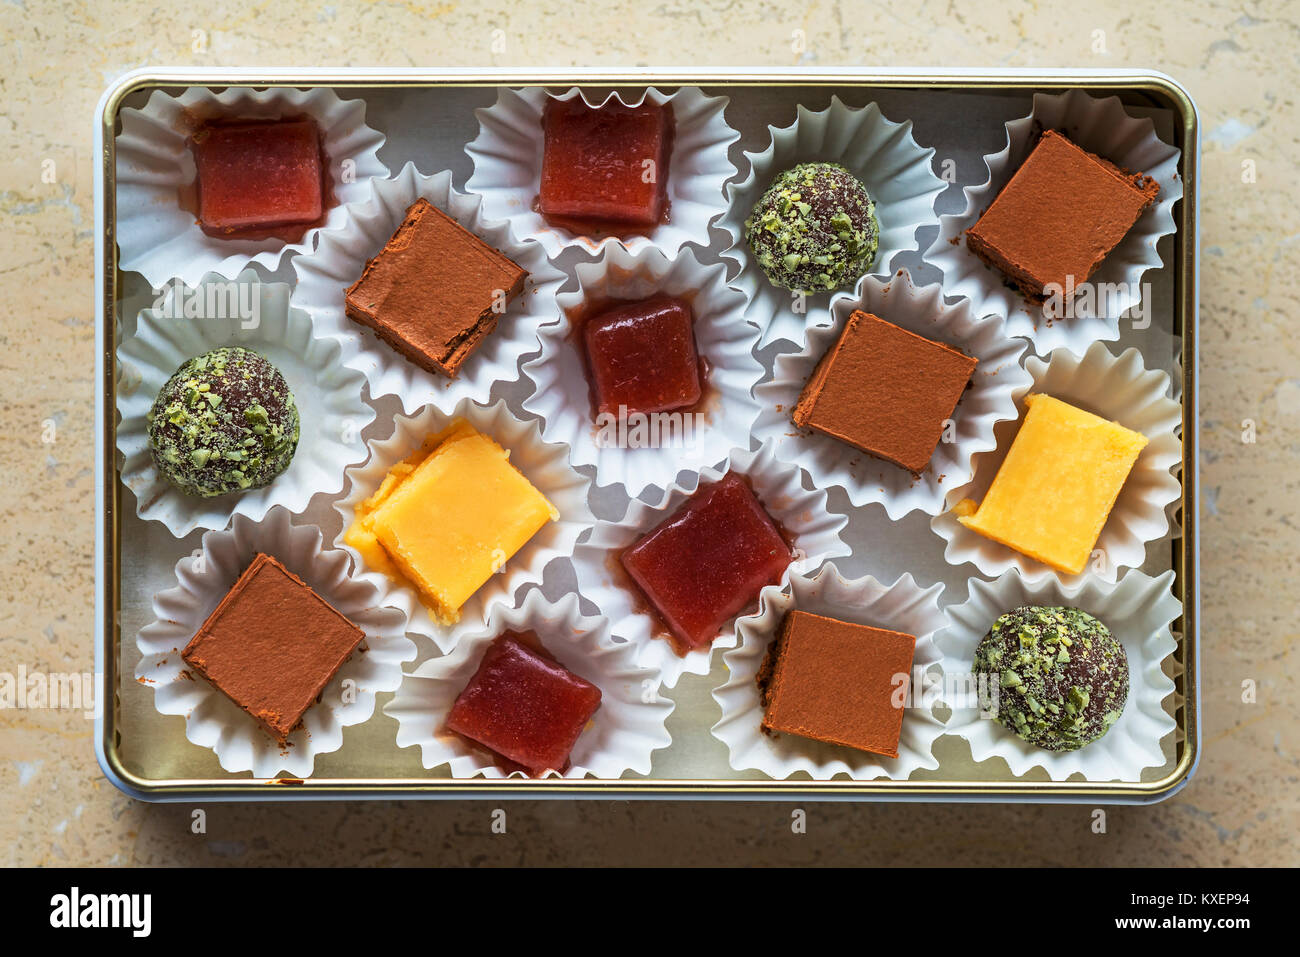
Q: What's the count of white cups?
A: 15